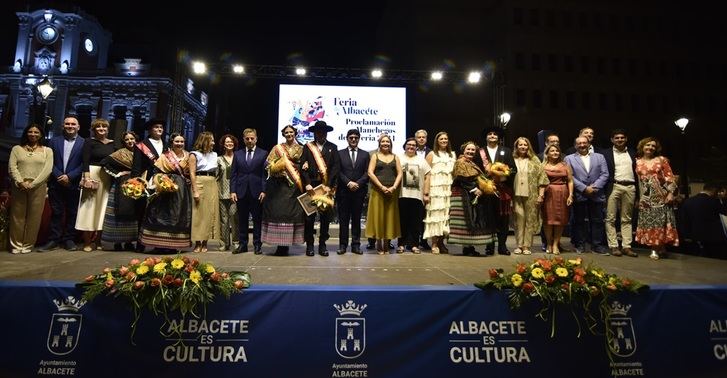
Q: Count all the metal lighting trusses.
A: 1